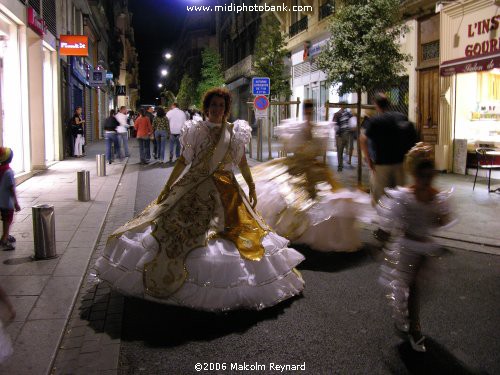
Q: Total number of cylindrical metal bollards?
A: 3